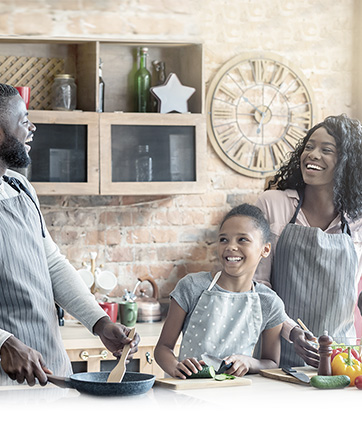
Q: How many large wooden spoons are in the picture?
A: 1